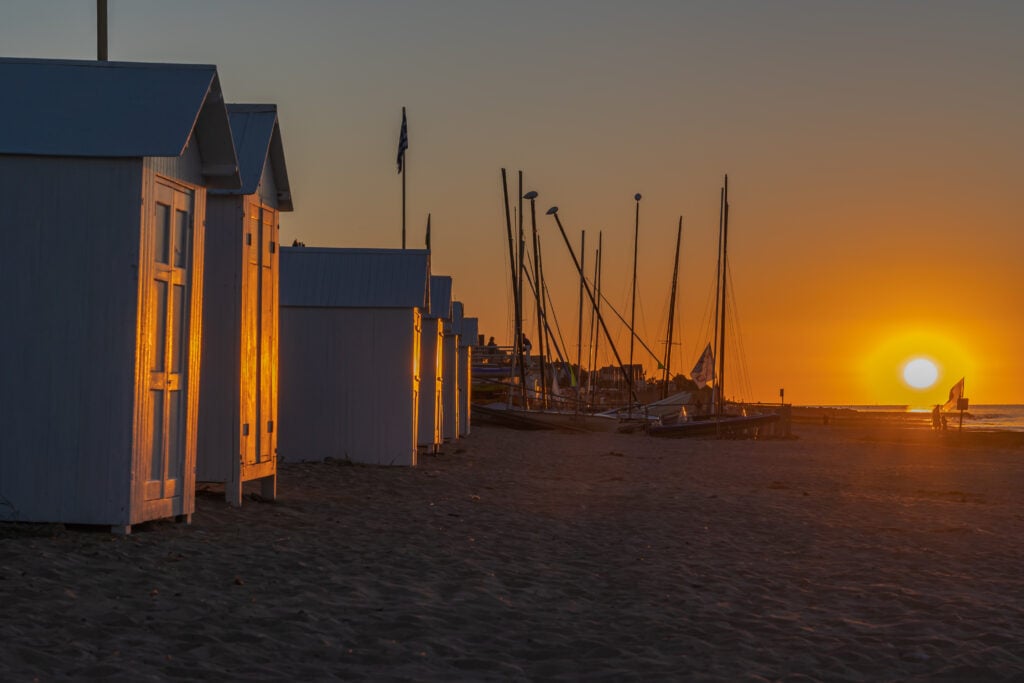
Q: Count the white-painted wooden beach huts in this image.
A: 6